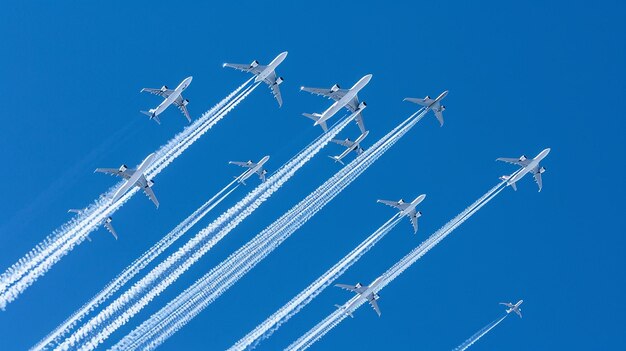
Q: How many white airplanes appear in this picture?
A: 12